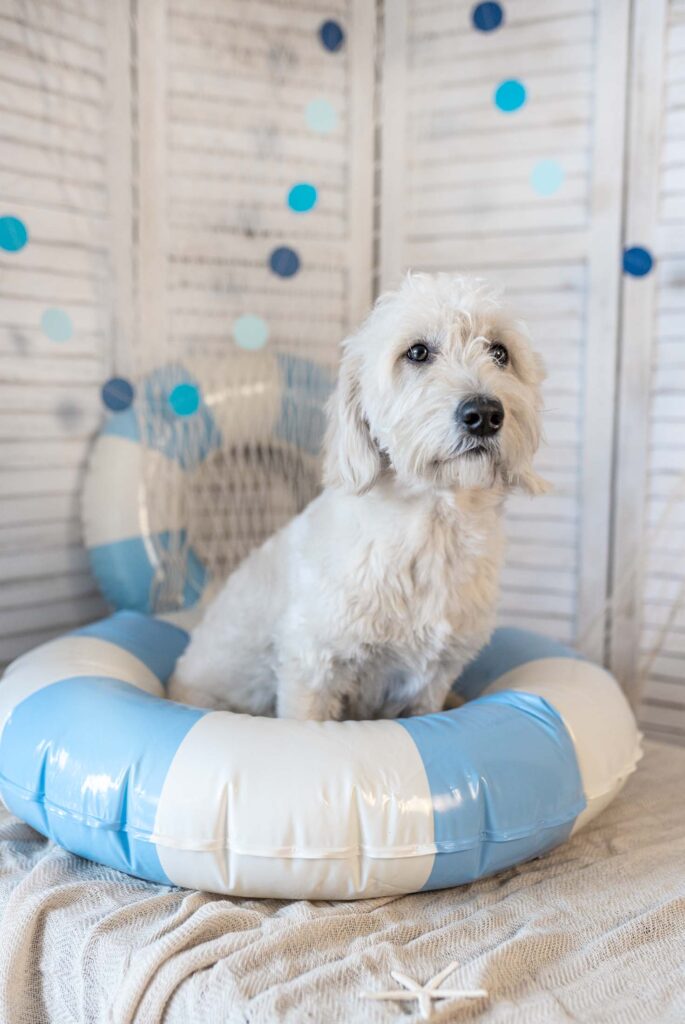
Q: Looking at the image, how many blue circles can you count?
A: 13